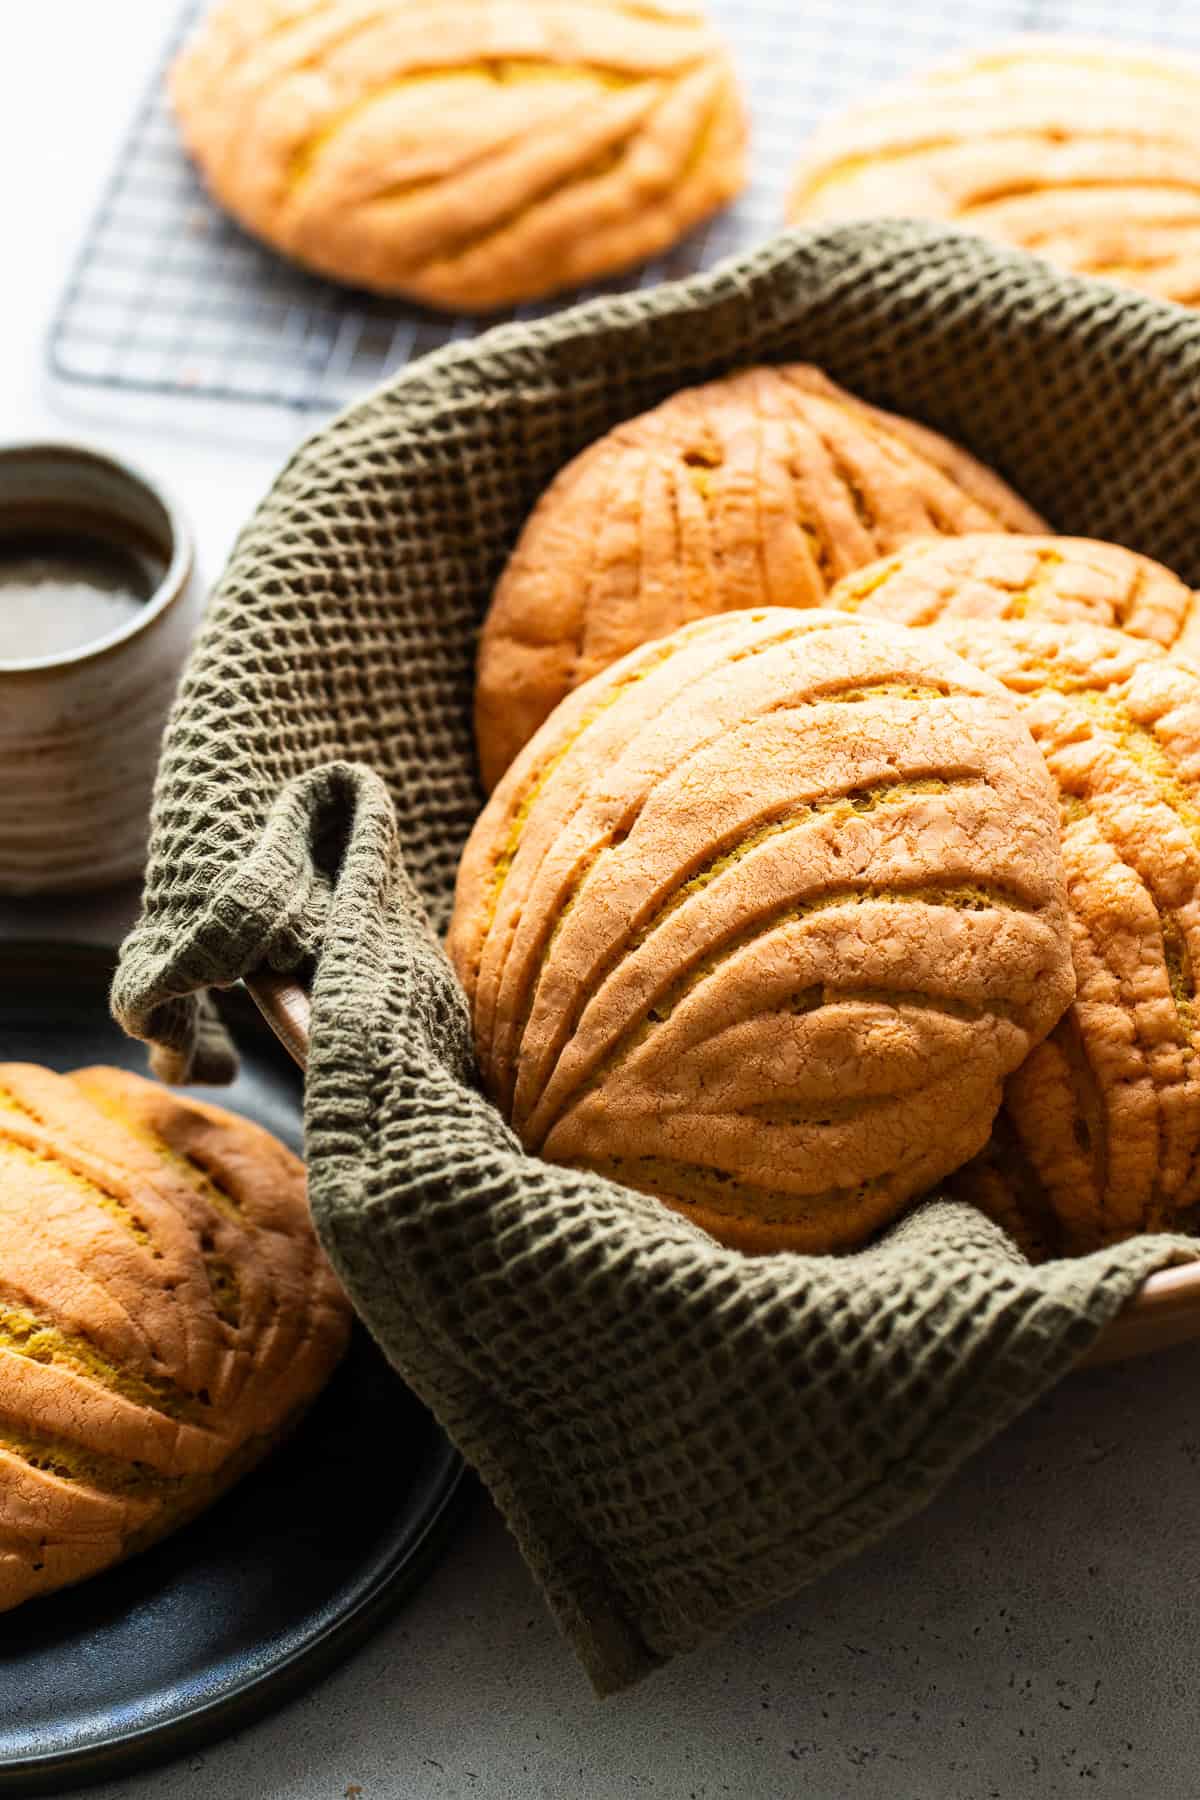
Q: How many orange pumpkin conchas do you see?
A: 7